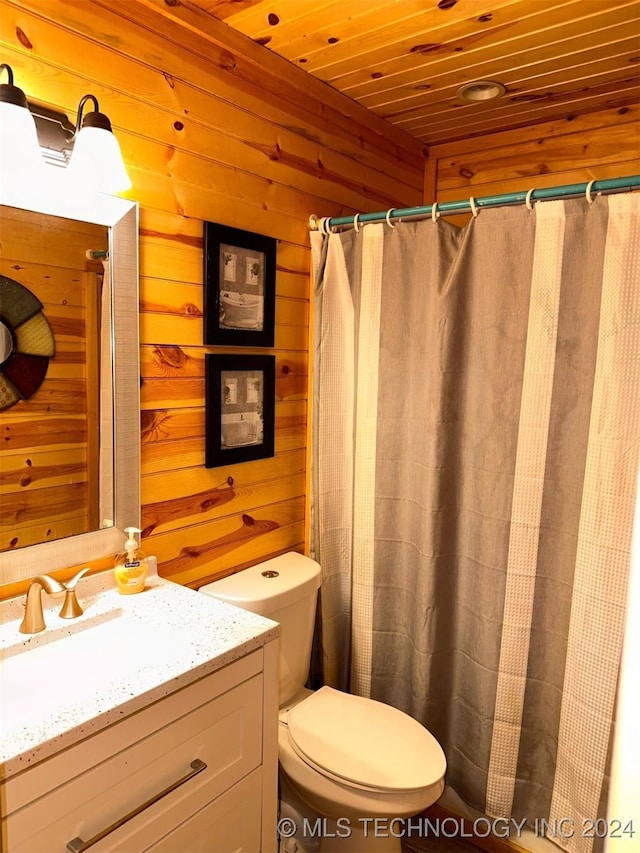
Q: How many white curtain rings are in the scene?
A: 8